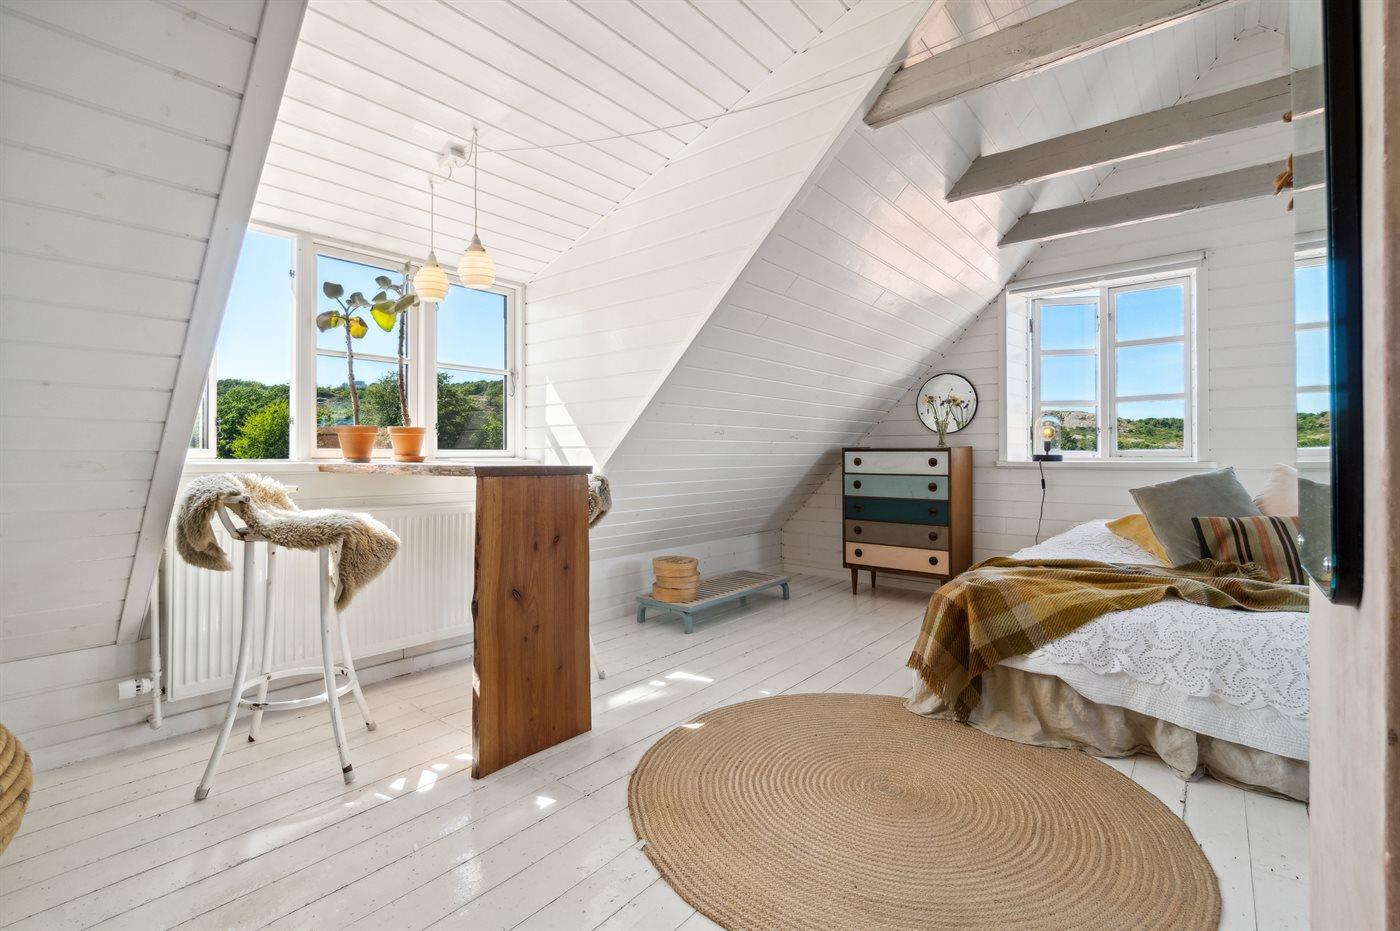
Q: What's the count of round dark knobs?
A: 10